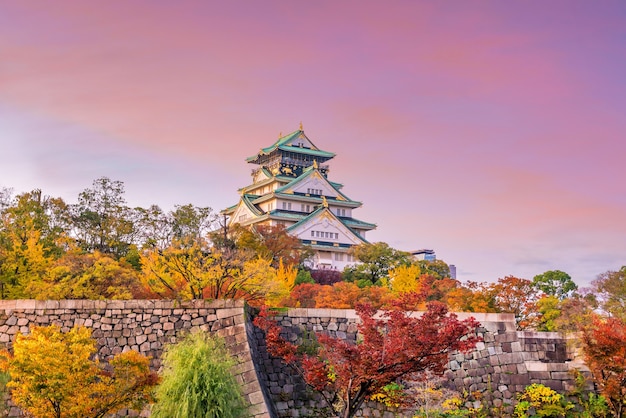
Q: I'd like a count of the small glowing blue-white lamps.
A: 0